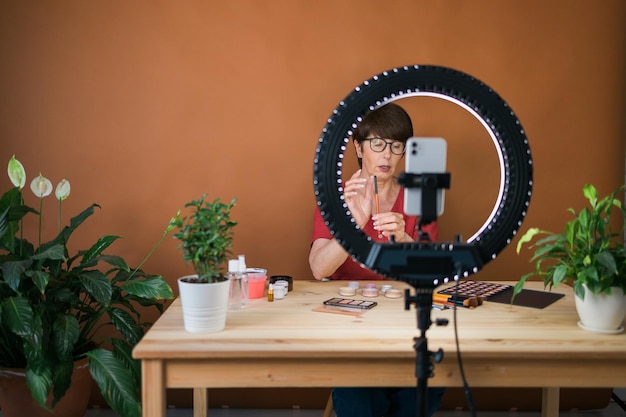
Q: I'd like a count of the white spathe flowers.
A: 3